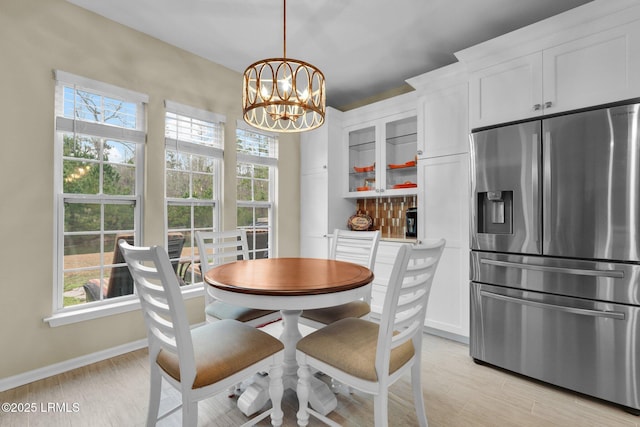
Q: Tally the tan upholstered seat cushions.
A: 4